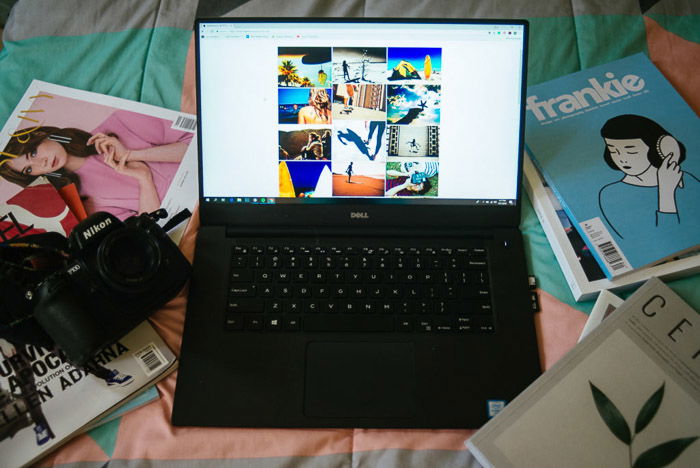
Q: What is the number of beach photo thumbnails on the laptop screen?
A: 12